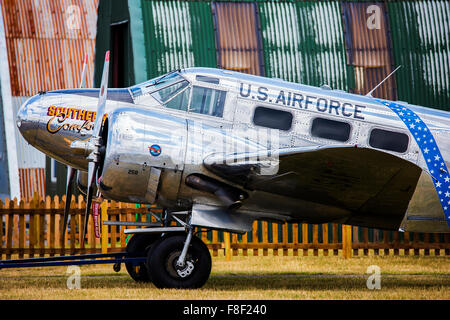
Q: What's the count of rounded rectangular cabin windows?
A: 3